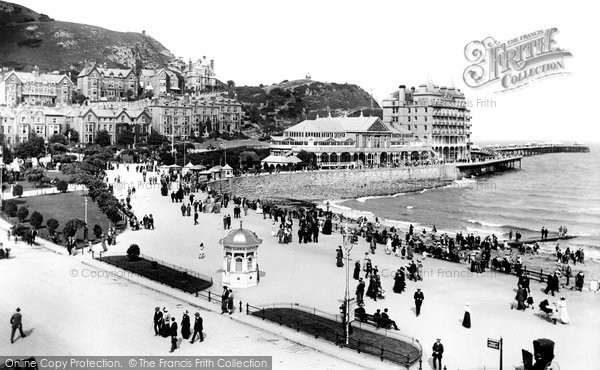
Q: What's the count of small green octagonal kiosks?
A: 0